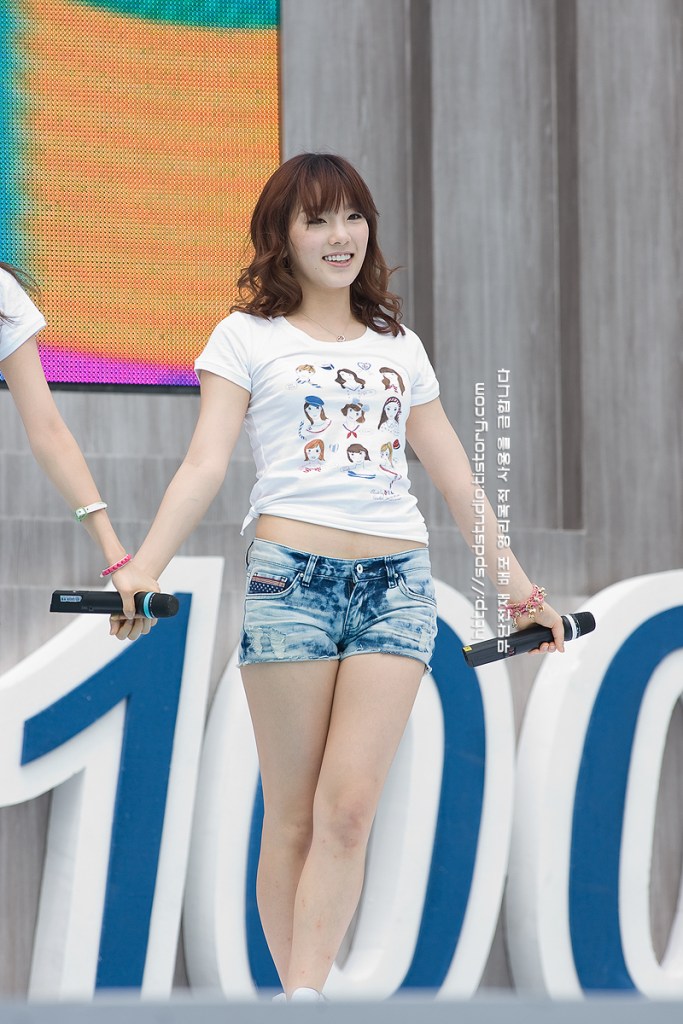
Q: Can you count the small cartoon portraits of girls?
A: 9